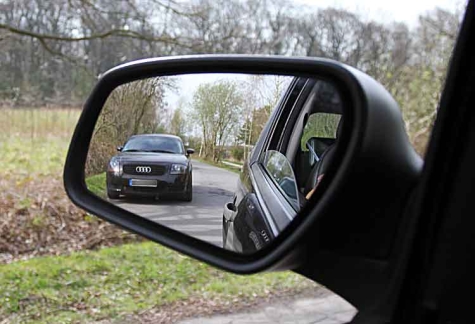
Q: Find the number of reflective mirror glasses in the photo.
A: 1